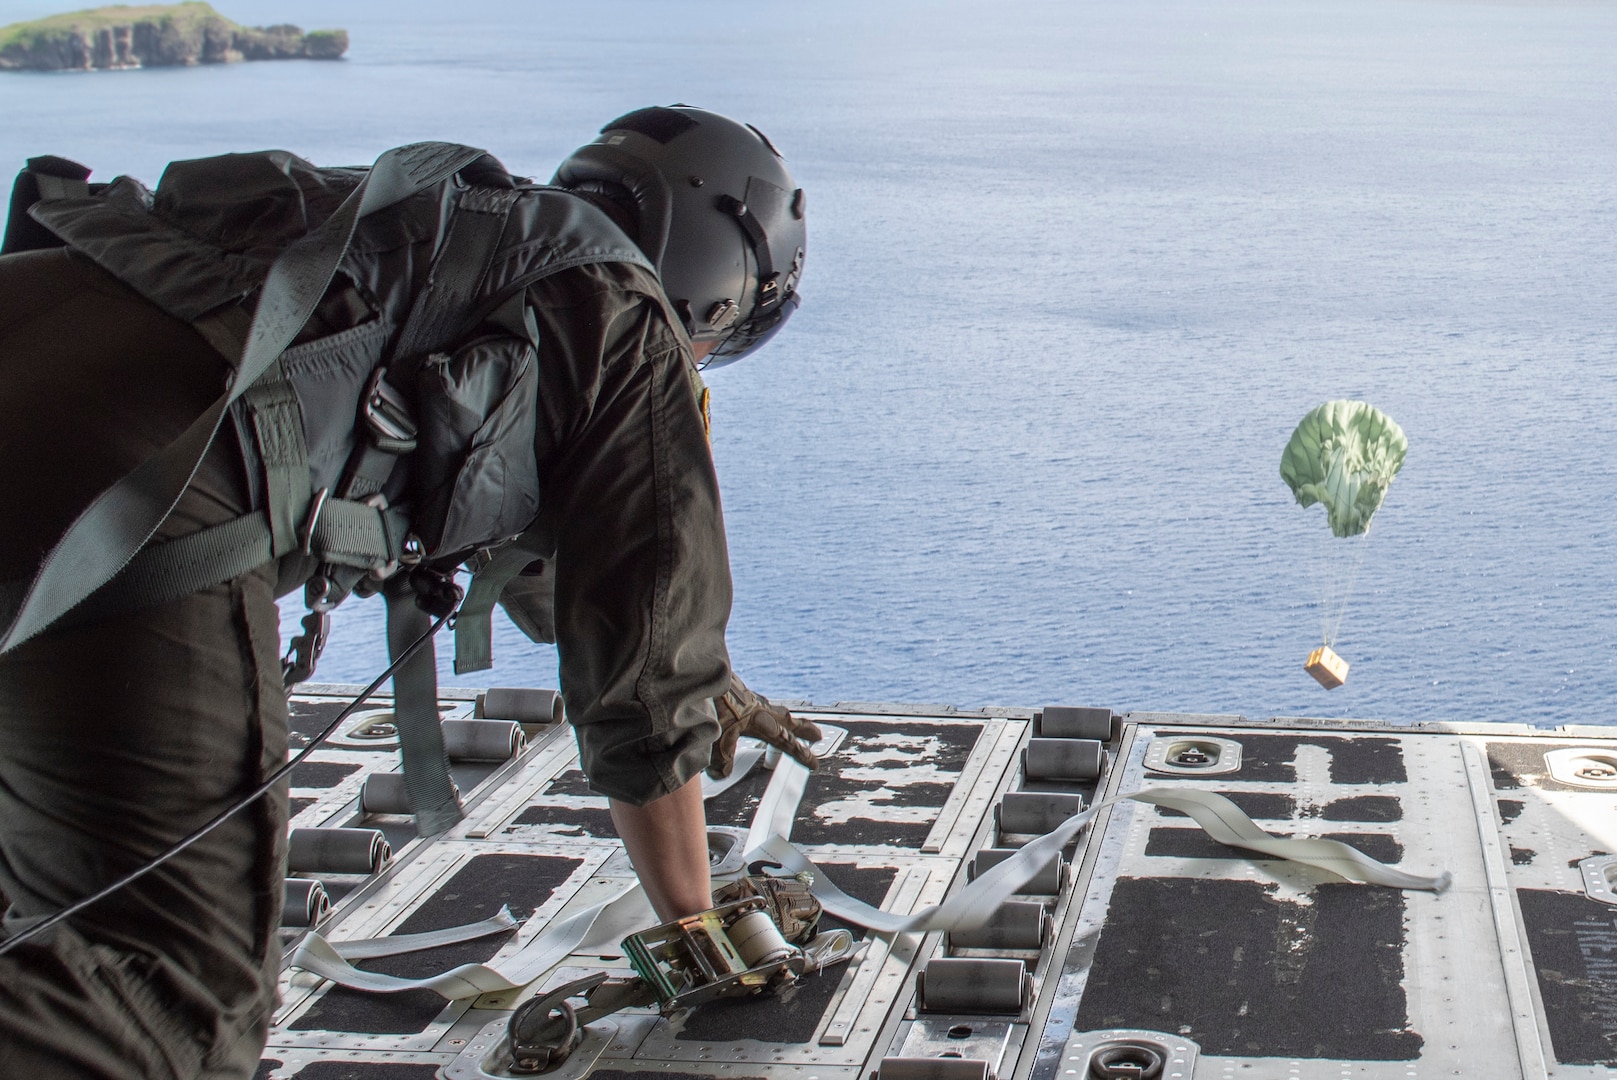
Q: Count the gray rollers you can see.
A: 12